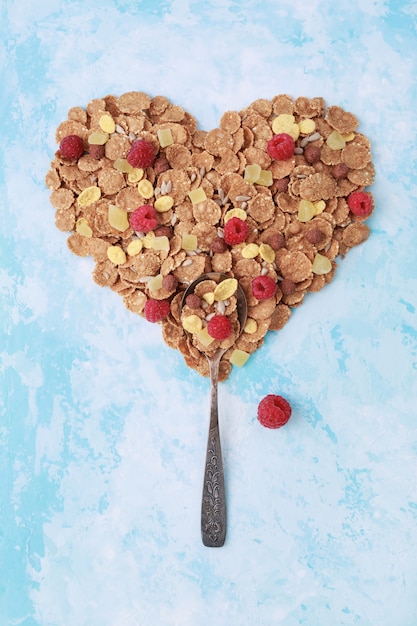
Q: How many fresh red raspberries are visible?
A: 10